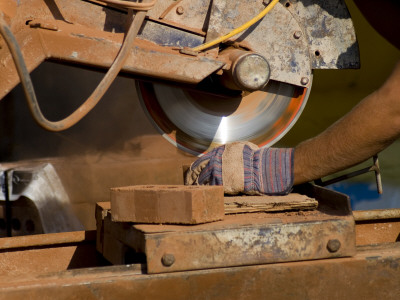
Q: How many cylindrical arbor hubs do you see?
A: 1